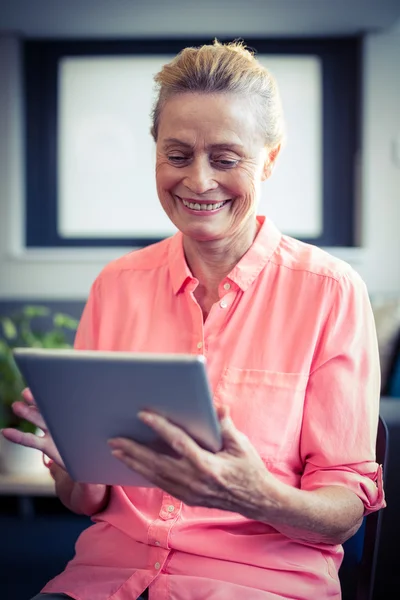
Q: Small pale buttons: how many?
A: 6